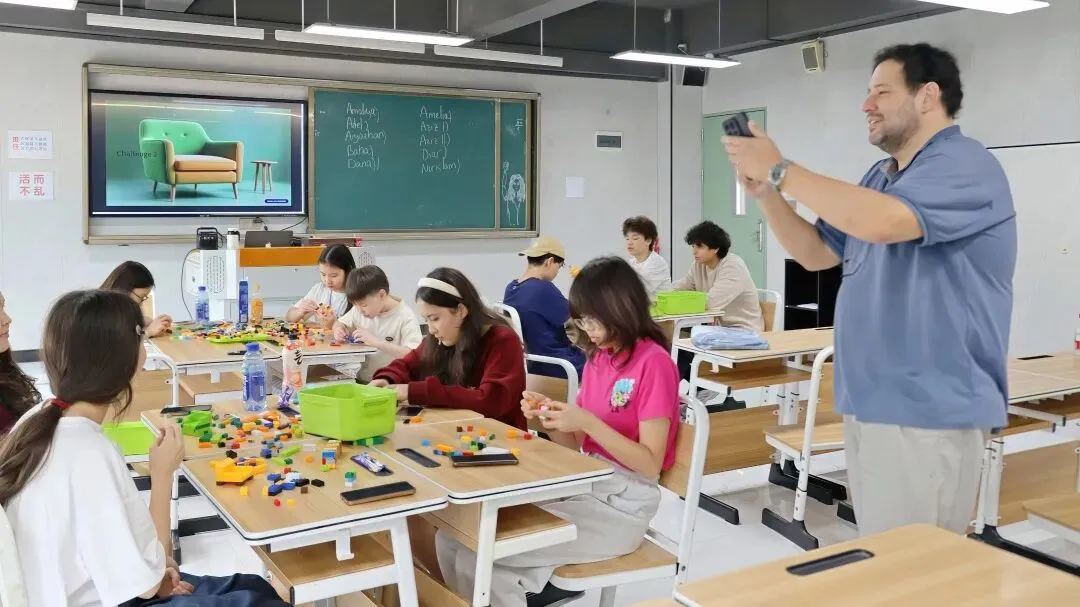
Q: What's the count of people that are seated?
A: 10